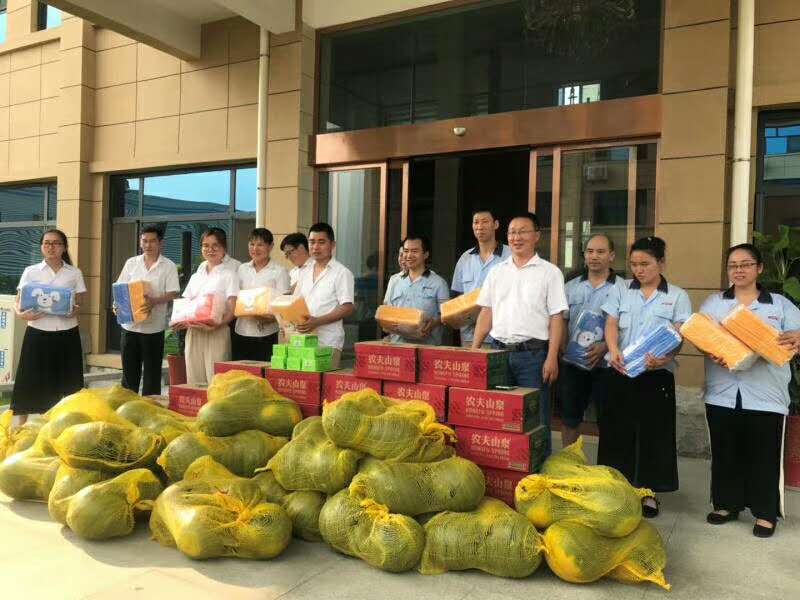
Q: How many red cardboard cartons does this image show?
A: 11